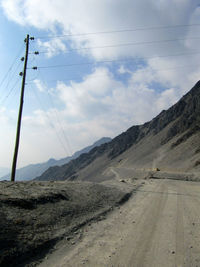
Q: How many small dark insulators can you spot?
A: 6